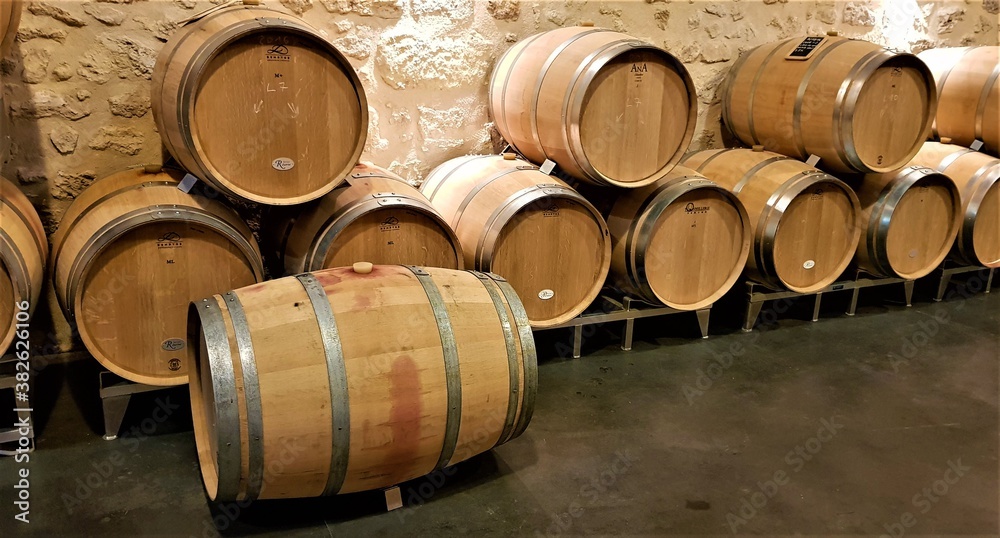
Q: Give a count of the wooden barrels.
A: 14